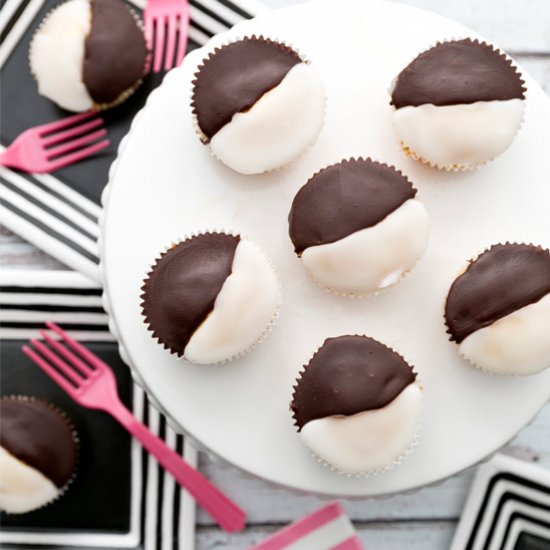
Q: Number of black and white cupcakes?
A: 8